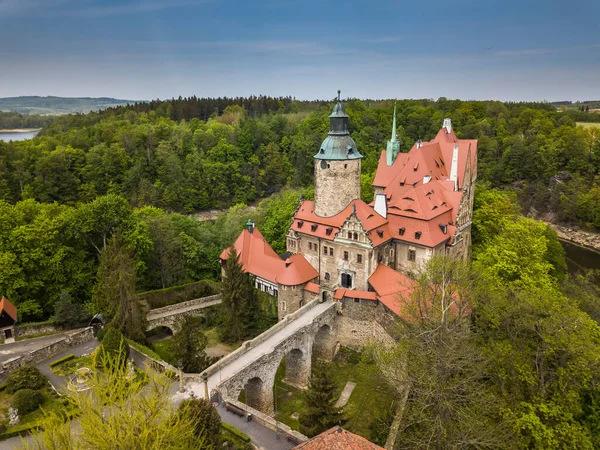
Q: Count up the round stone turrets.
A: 2